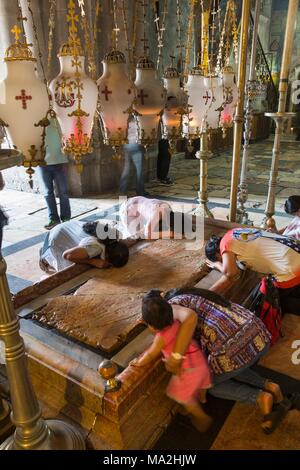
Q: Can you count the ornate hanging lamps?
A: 8